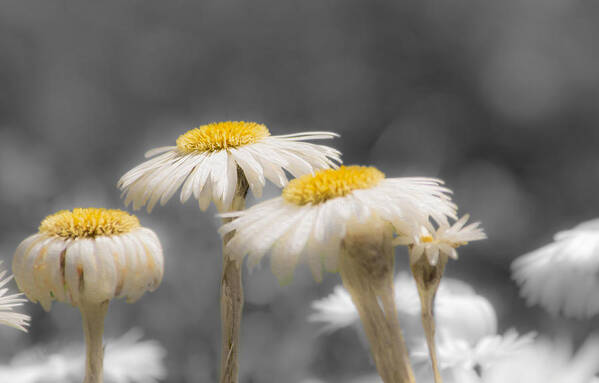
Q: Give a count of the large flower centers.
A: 3